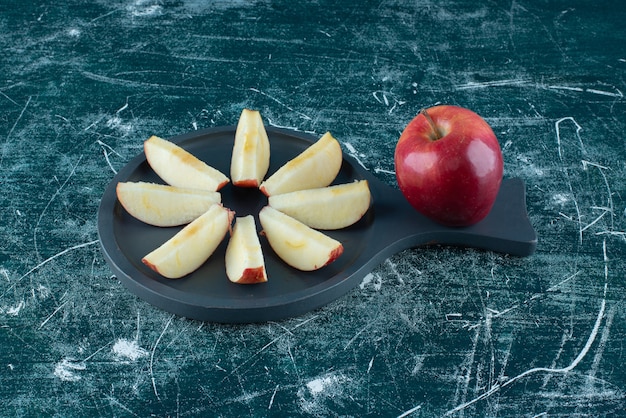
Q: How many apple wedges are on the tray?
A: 8